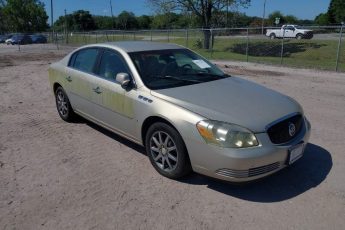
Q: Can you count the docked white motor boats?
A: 0